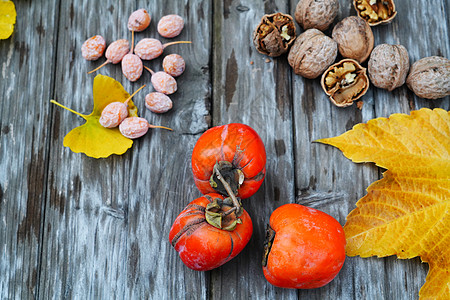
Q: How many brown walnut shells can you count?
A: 8